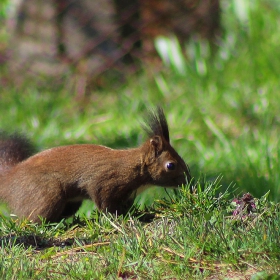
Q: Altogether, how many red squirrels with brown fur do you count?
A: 1